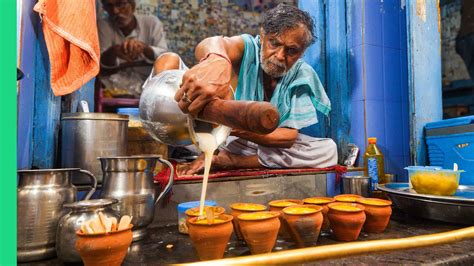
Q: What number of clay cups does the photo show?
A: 11